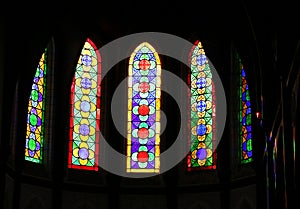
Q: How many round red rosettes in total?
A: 5